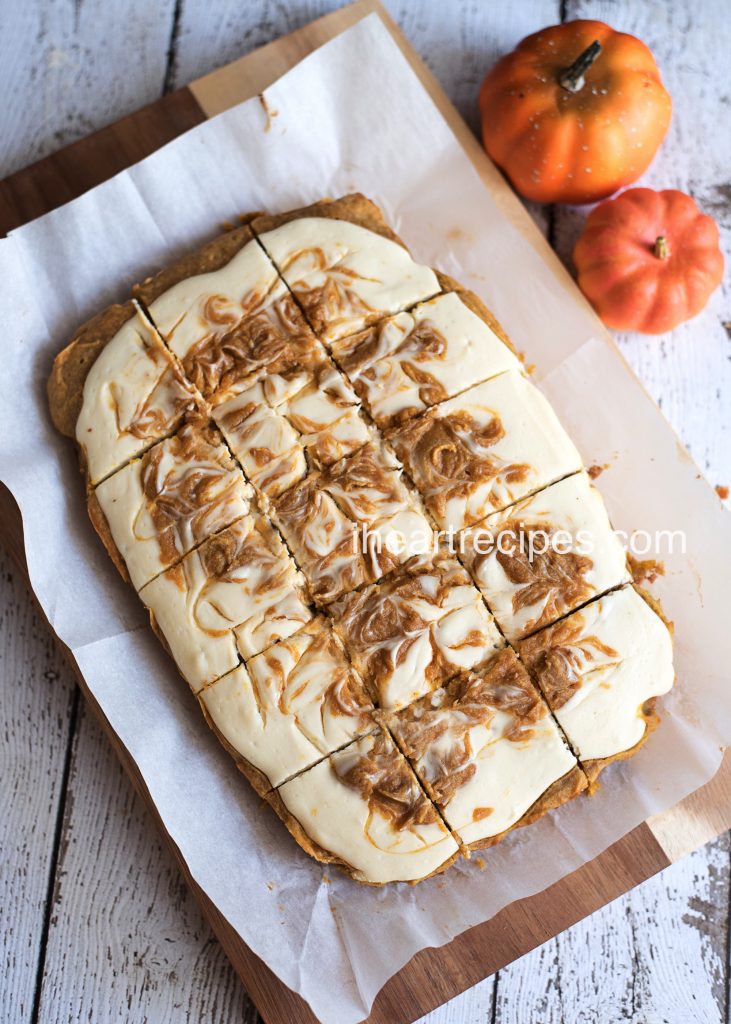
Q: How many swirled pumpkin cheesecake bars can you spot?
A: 15